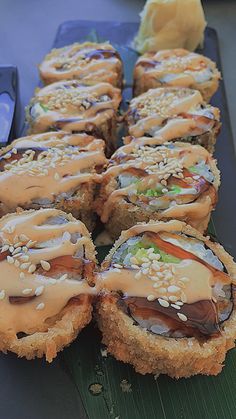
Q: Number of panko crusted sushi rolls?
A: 8